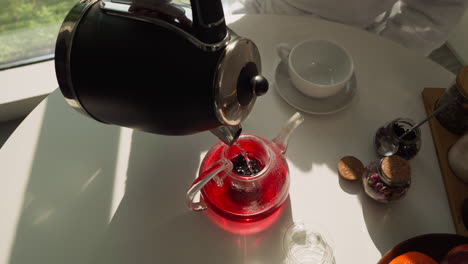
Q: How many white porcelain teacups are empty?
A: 1